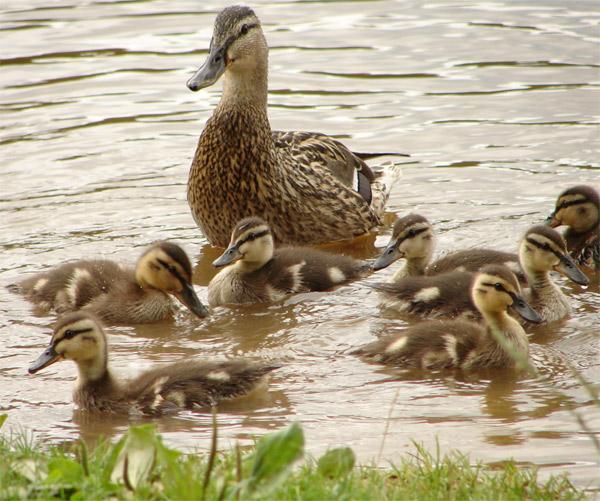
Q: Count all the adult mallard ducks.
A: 1